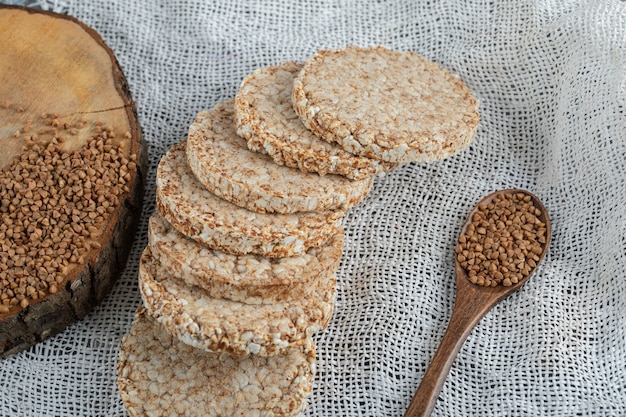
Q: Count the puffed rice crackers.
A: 7